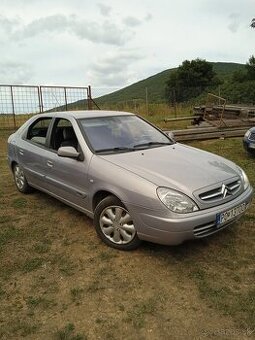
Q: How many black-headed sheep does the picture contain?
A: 0